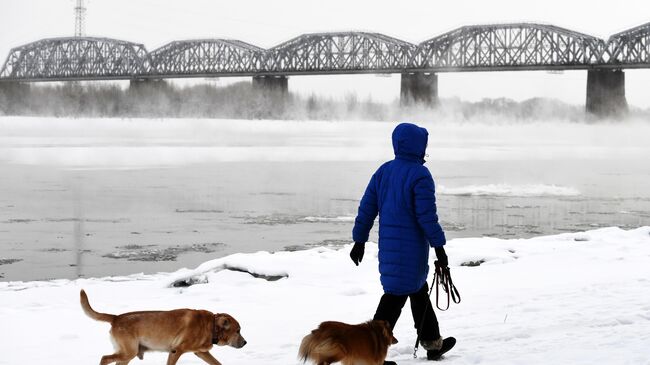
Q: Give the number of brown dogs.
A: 2